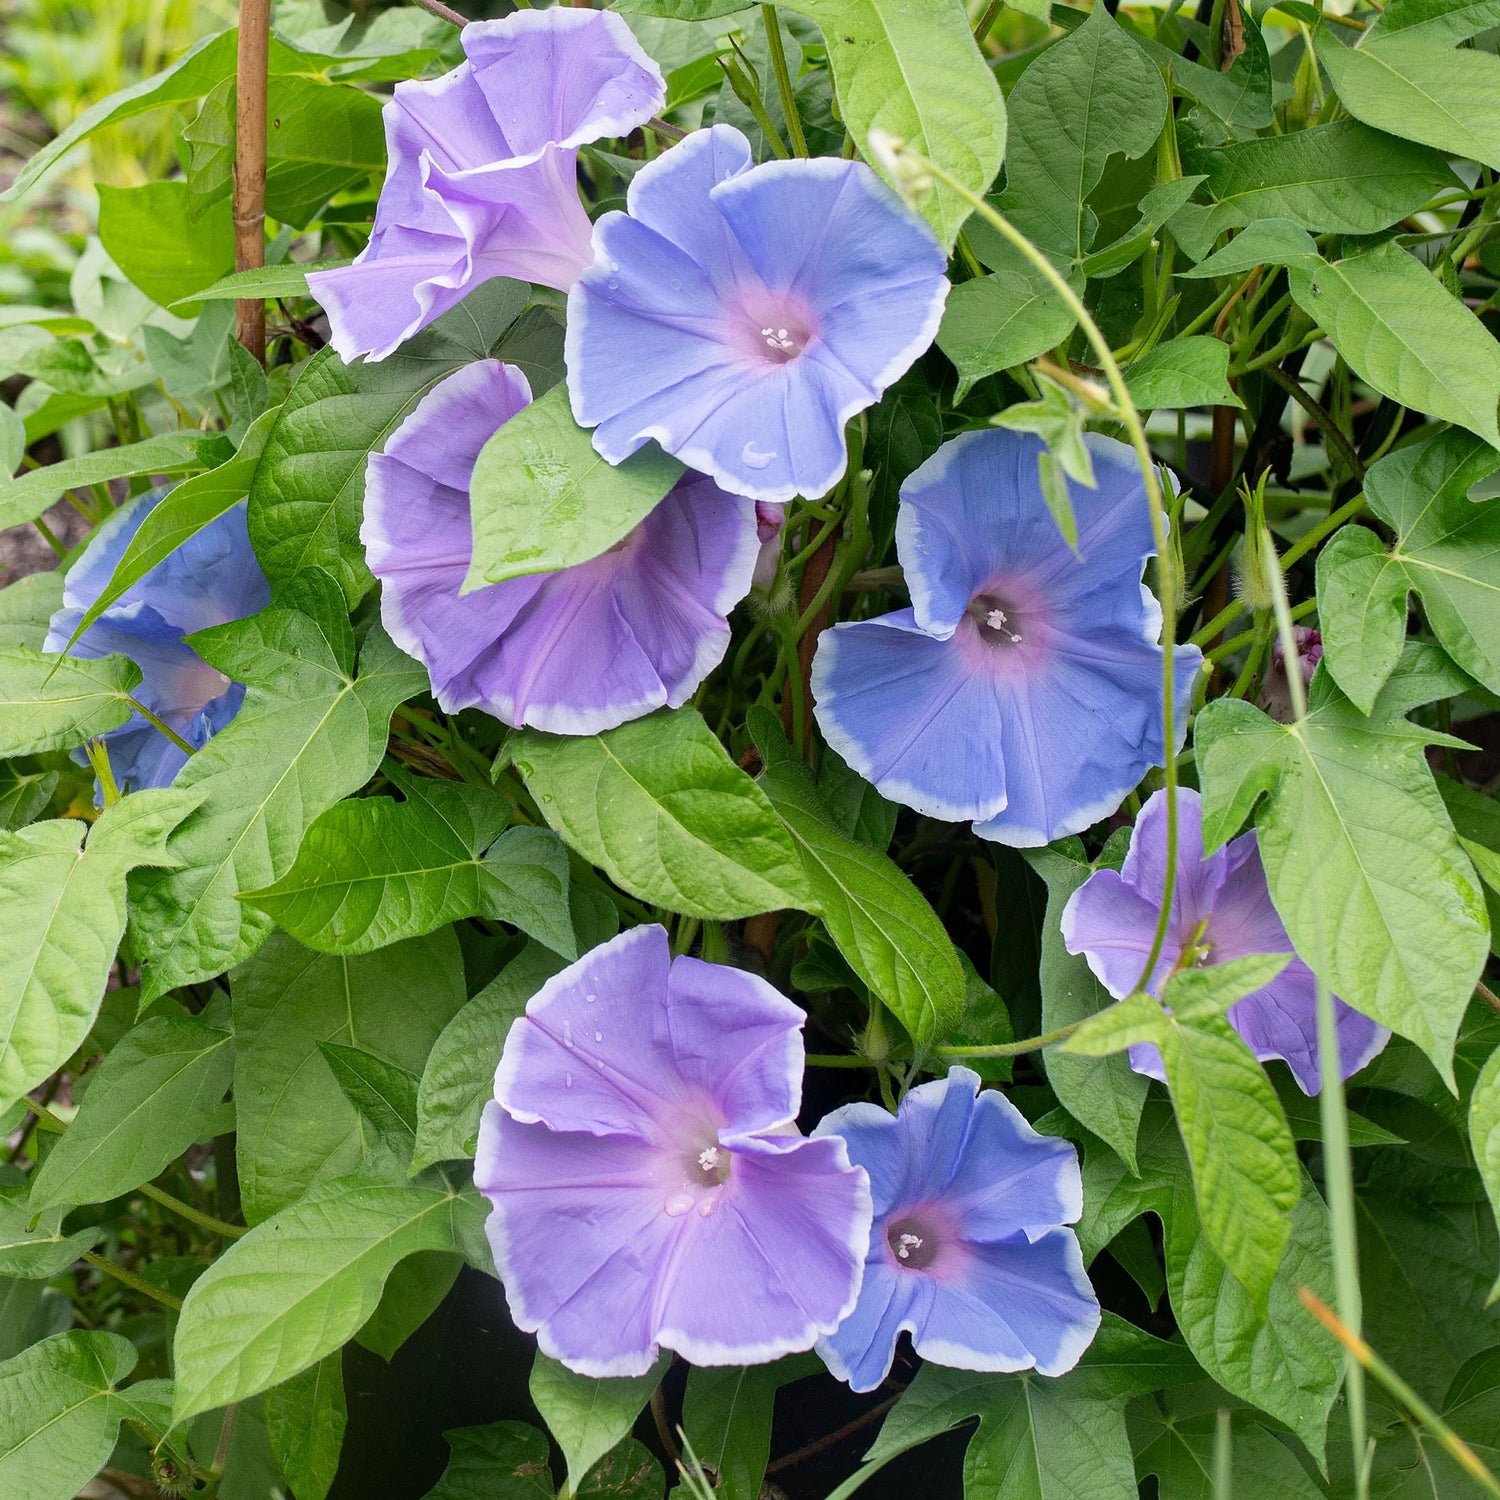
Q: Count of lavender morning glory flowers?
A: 4